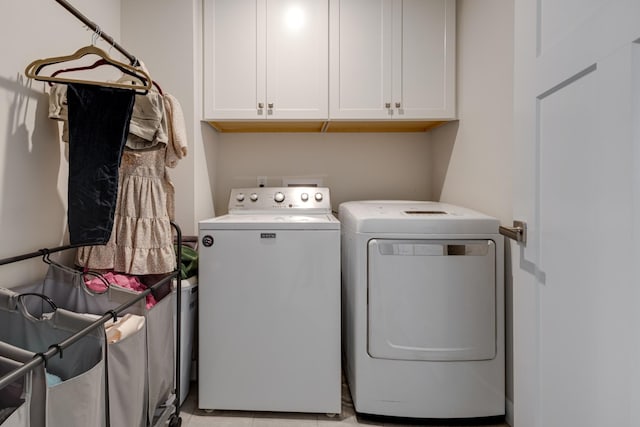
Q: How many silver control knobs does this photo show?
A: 5